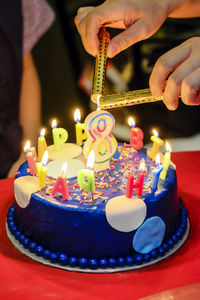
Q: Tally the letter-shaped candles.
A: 12